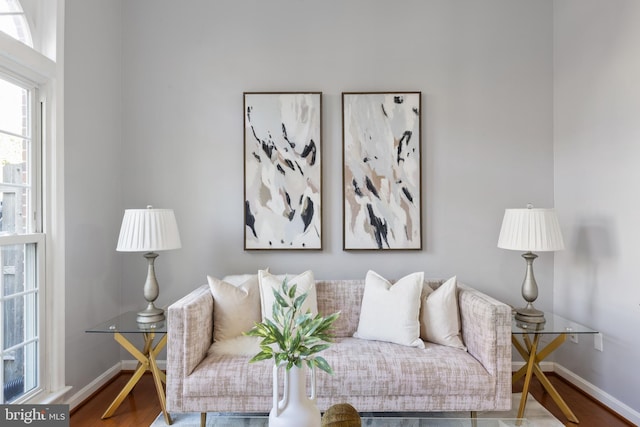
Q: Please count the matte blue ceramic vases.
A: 0